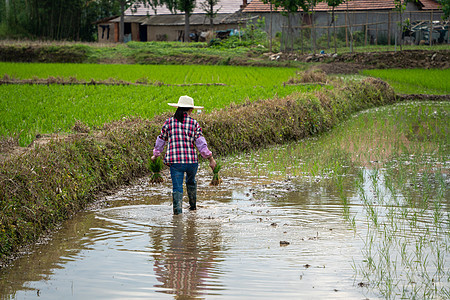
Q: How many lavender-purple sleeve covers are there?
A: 2